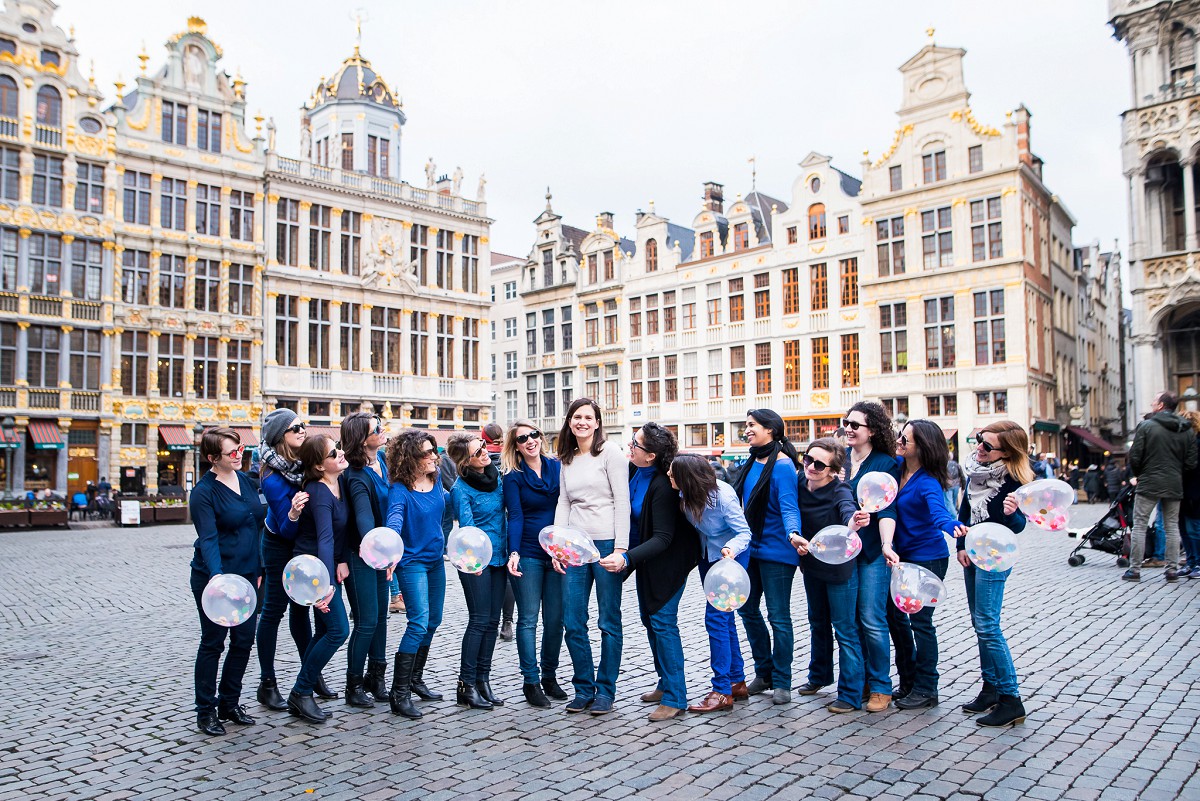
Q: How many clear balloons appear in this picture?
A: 11